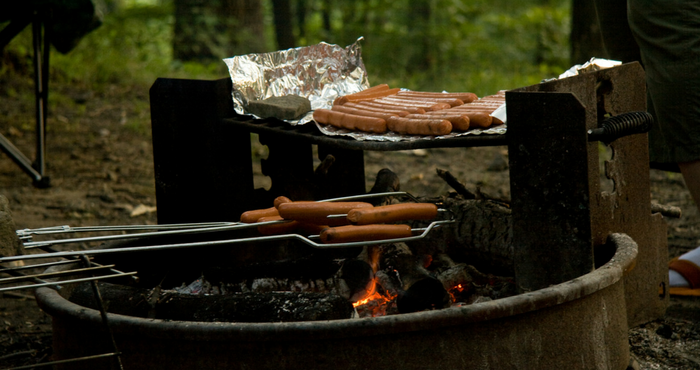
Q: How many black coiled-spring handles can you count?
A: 1